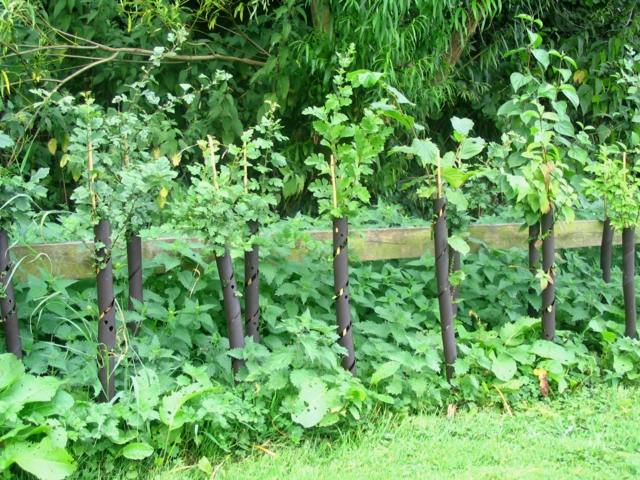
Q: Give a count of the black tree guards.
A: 12